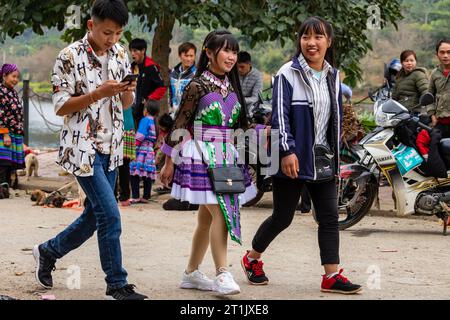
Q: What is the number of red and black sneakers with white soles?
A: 2